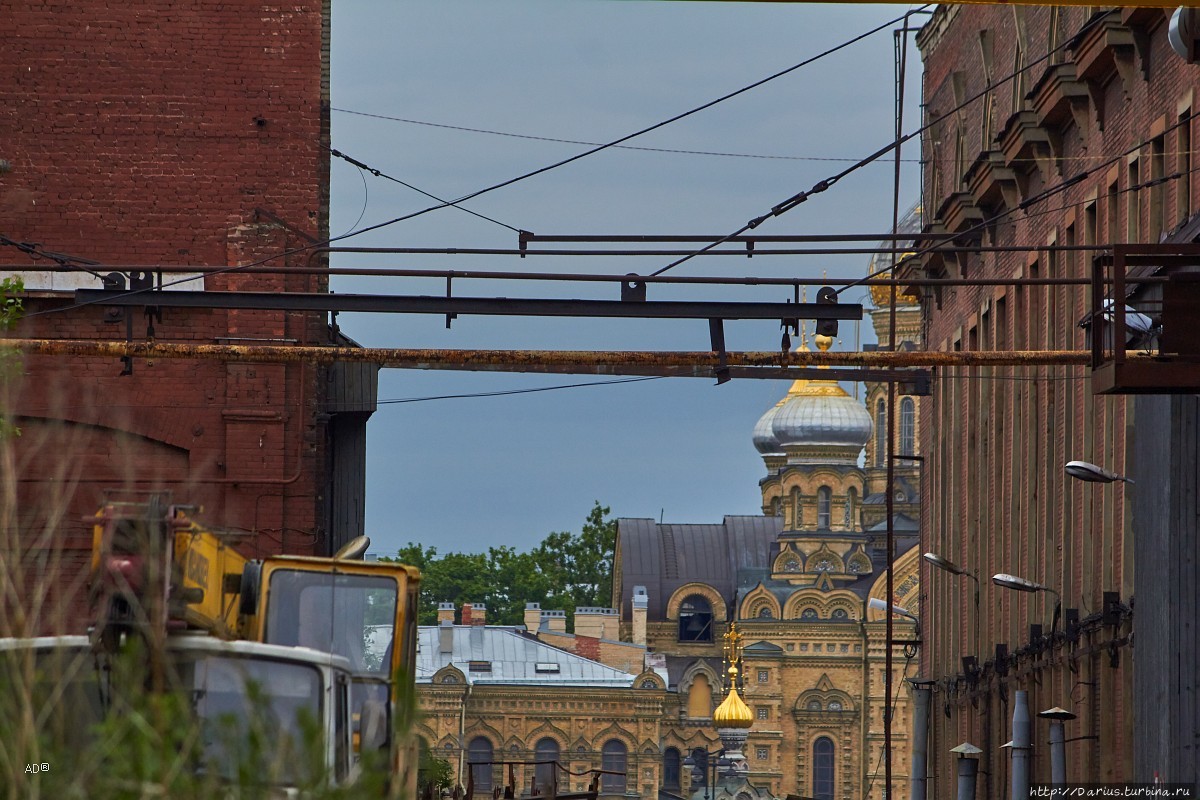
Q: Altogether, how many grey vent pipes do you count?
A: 4